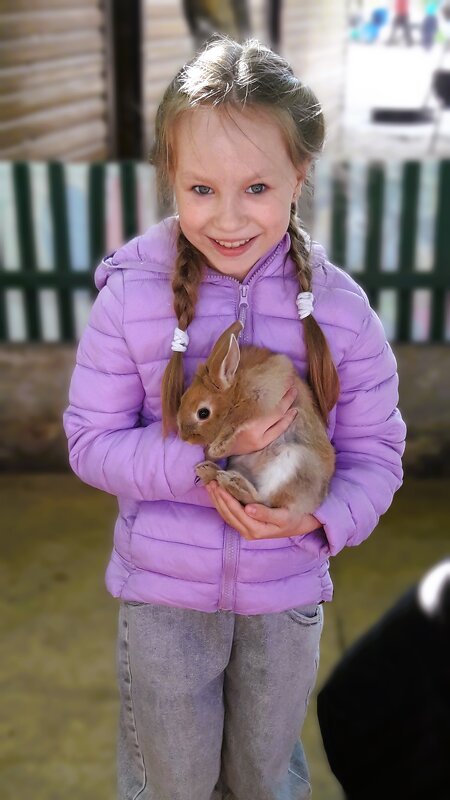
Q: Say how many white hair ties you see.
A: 2